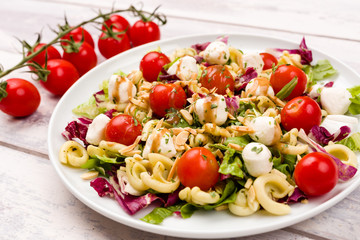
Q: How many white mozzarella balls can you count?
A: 12